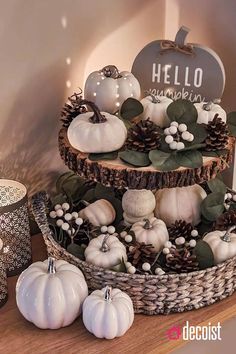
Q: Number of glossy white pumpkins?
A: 2